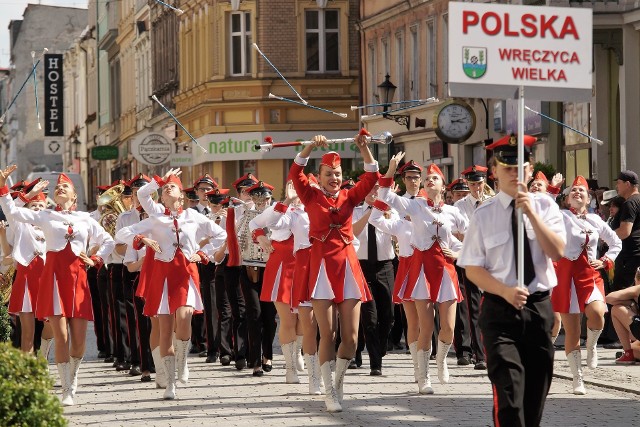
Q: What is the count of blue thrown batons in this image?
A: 9